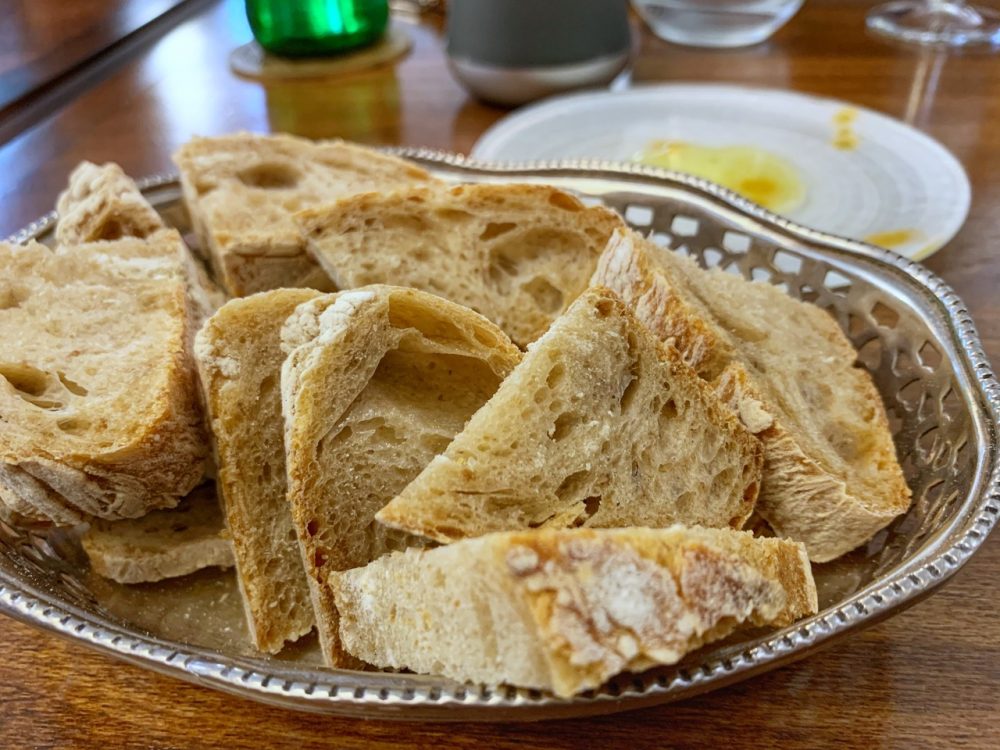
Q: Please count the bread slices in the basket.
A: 10